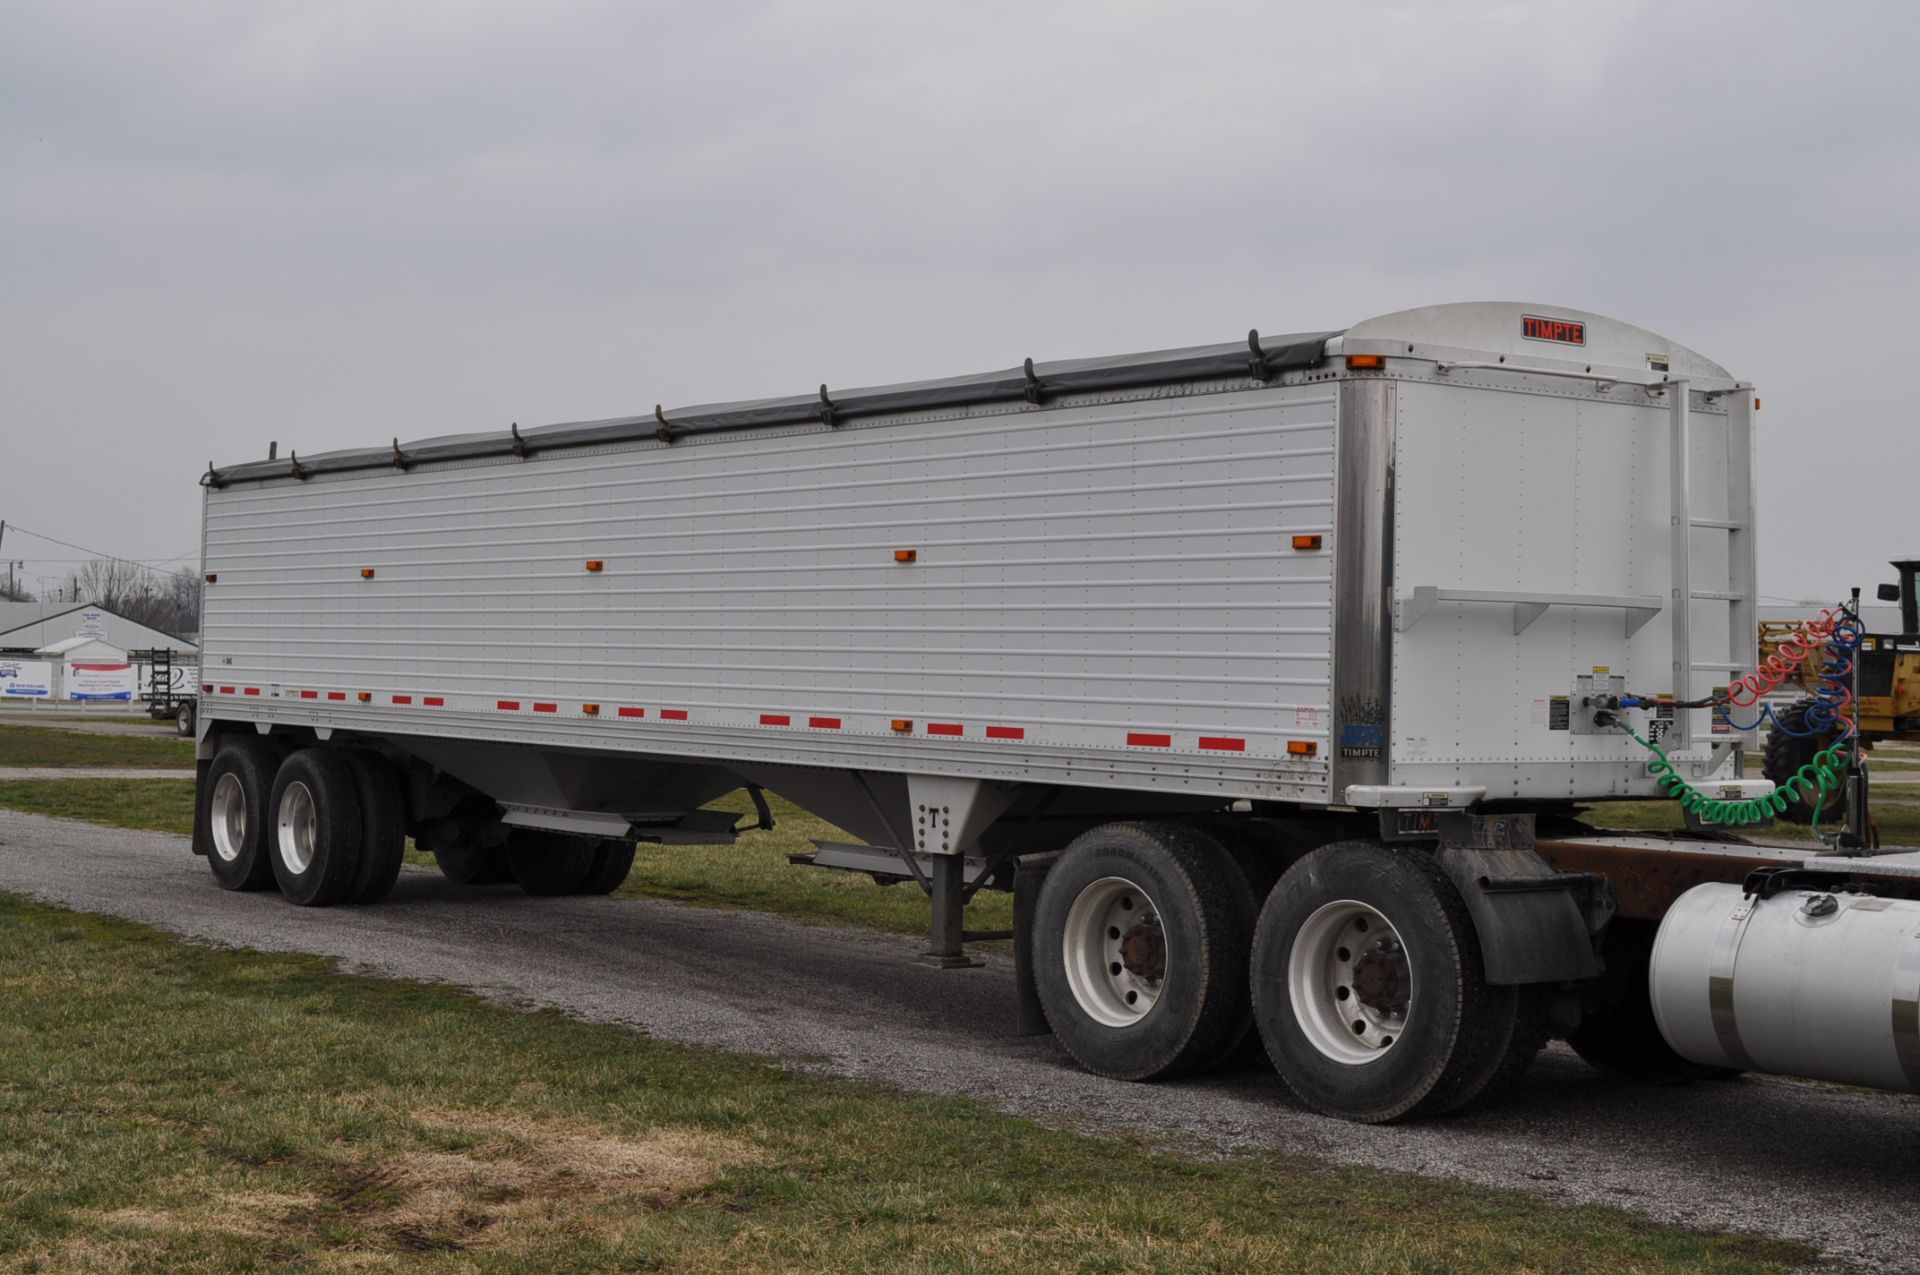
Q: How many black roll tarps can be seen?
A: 1